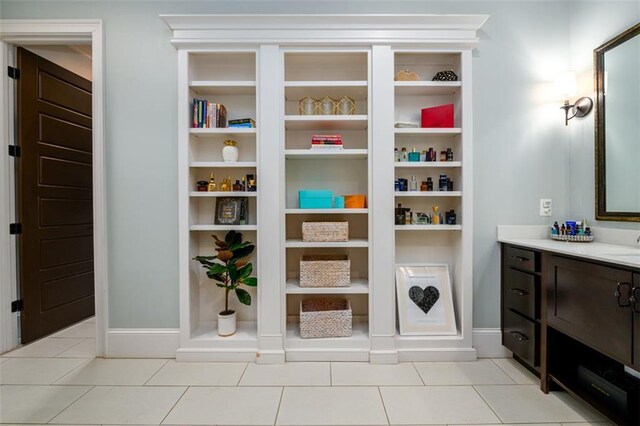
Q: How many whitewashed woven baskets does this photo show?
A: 3